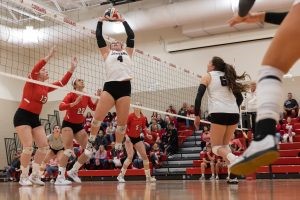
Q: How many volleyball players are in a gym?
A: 7